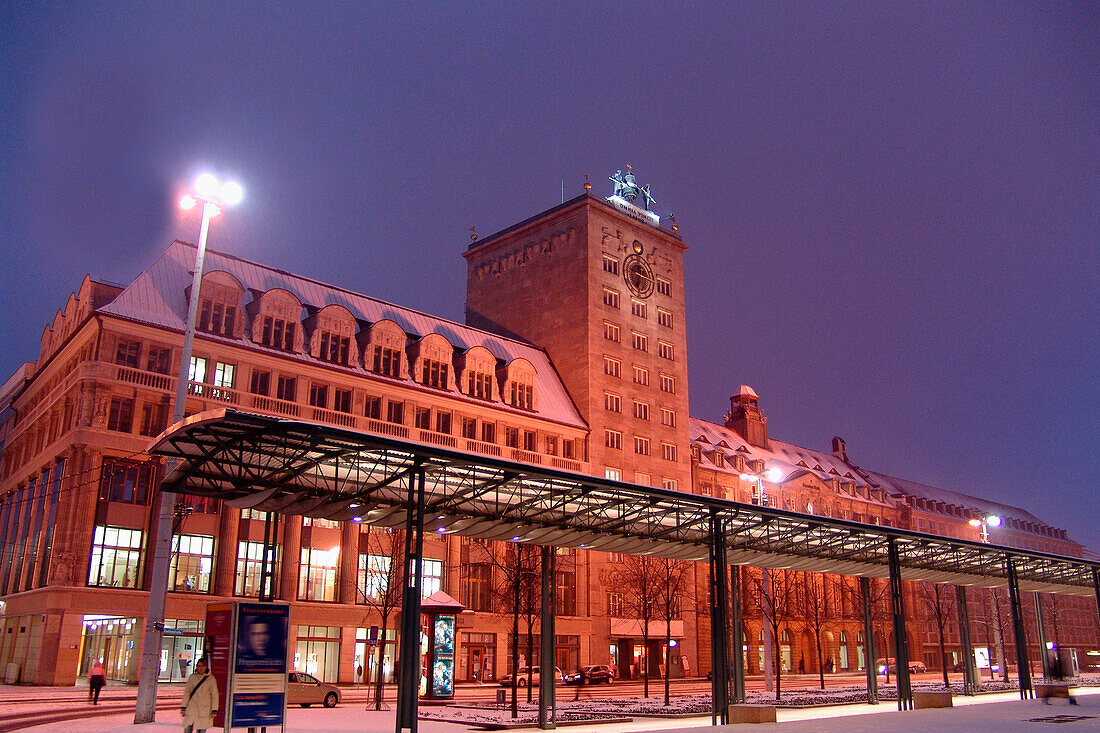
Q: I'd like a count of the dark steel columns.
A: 11